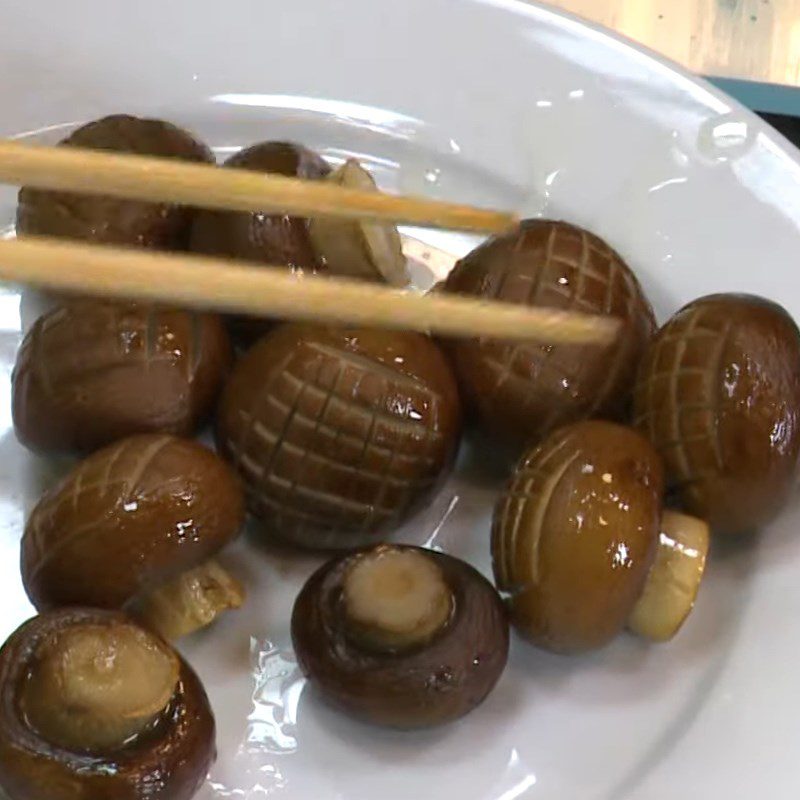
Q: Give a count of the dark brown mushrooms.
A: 10